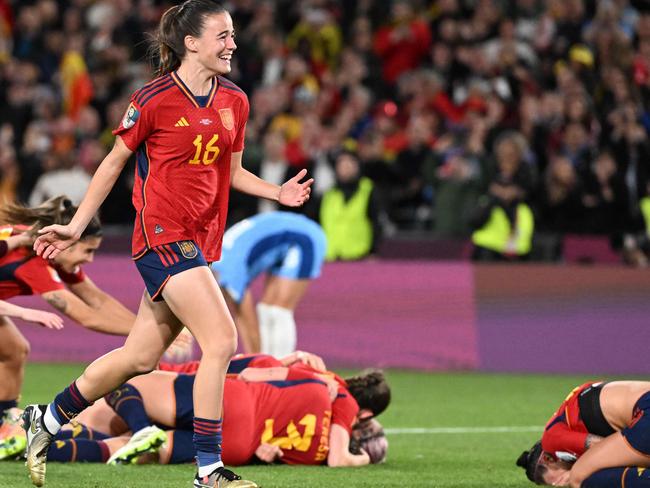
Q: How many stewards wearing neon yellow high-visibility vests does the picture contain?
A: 3